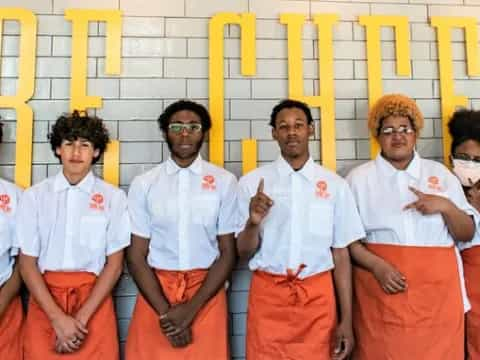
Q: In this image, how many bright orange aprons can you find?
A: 6